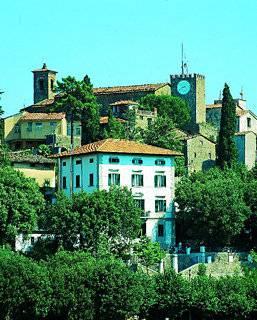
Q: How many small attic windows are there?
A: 6